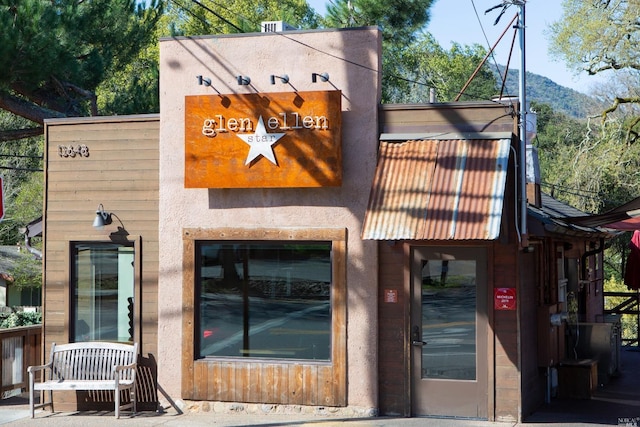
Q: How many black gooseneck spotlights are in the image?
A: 4